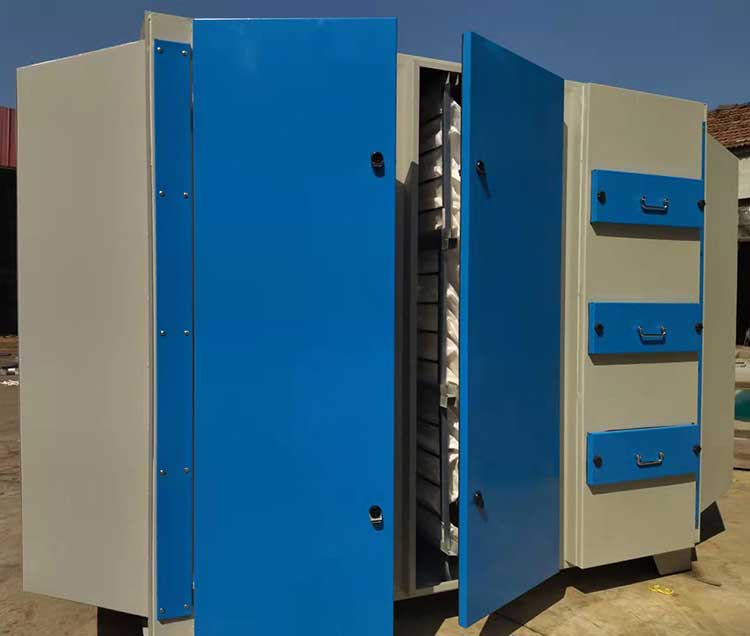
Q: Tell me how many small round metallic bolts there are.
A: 10